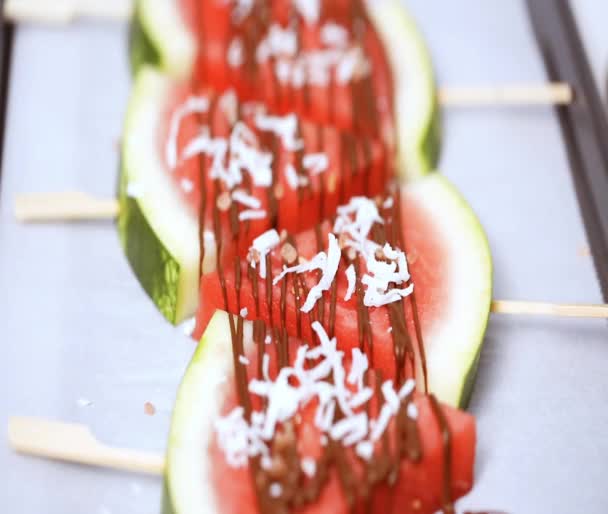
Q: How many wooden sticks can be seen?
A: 5